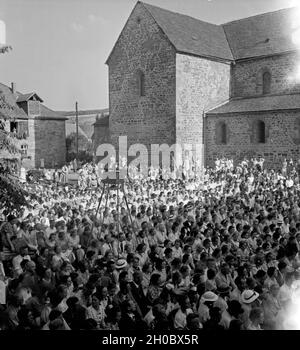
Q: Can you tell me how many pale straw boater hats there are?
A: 3